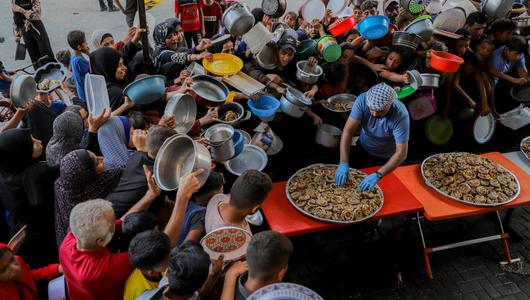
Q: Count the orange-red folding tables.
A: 2